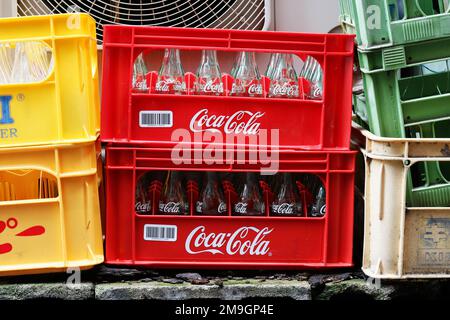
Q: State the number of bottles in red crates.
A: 12